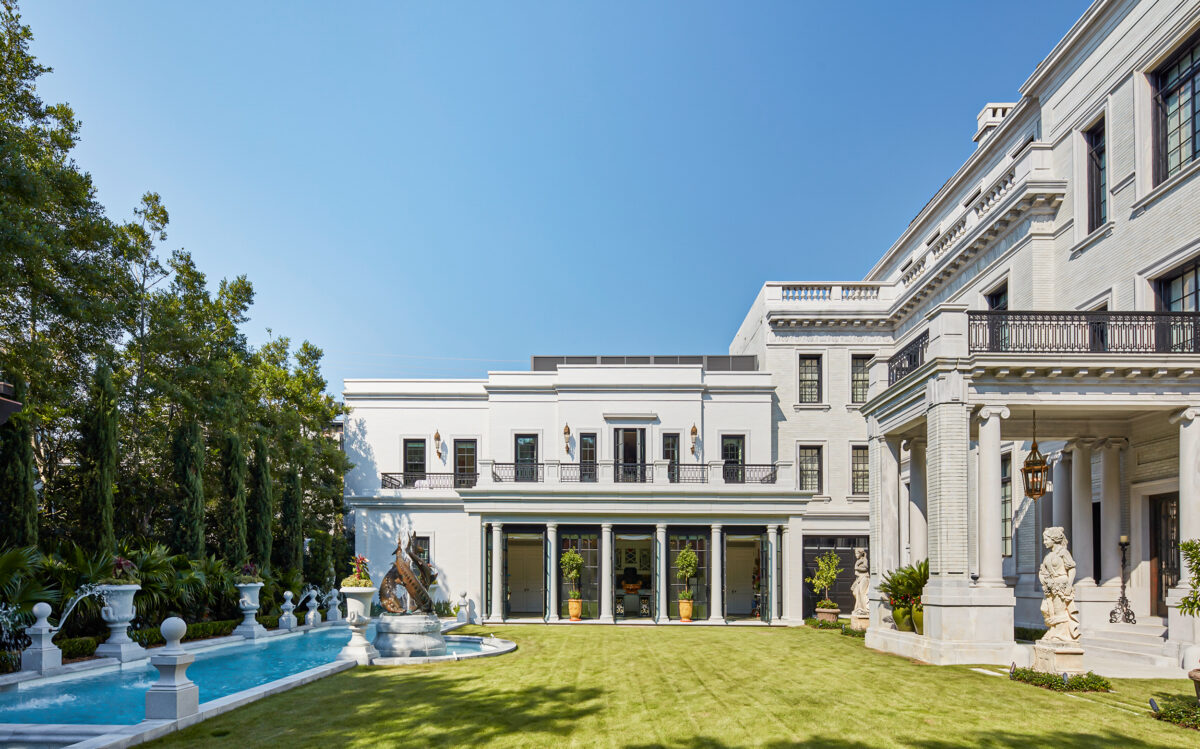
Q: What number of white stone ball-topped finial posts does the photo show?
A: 6